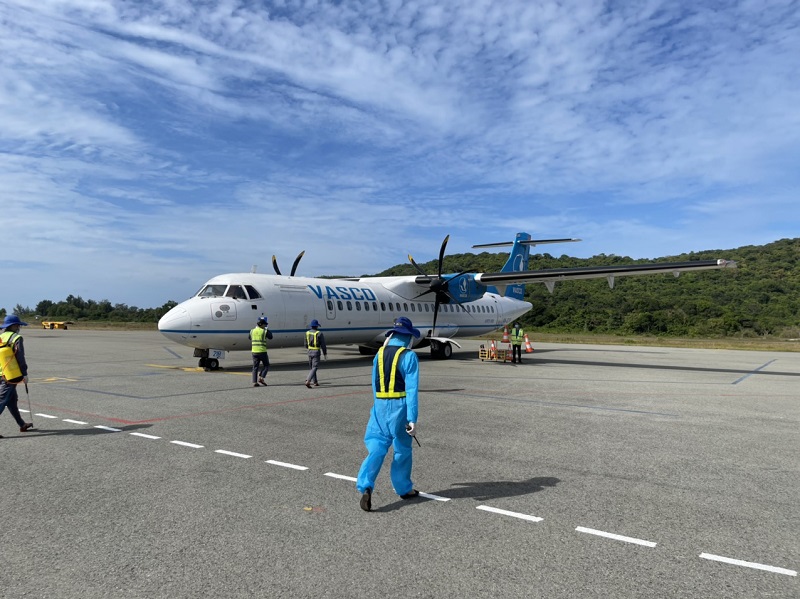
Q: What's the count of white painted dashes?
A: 13